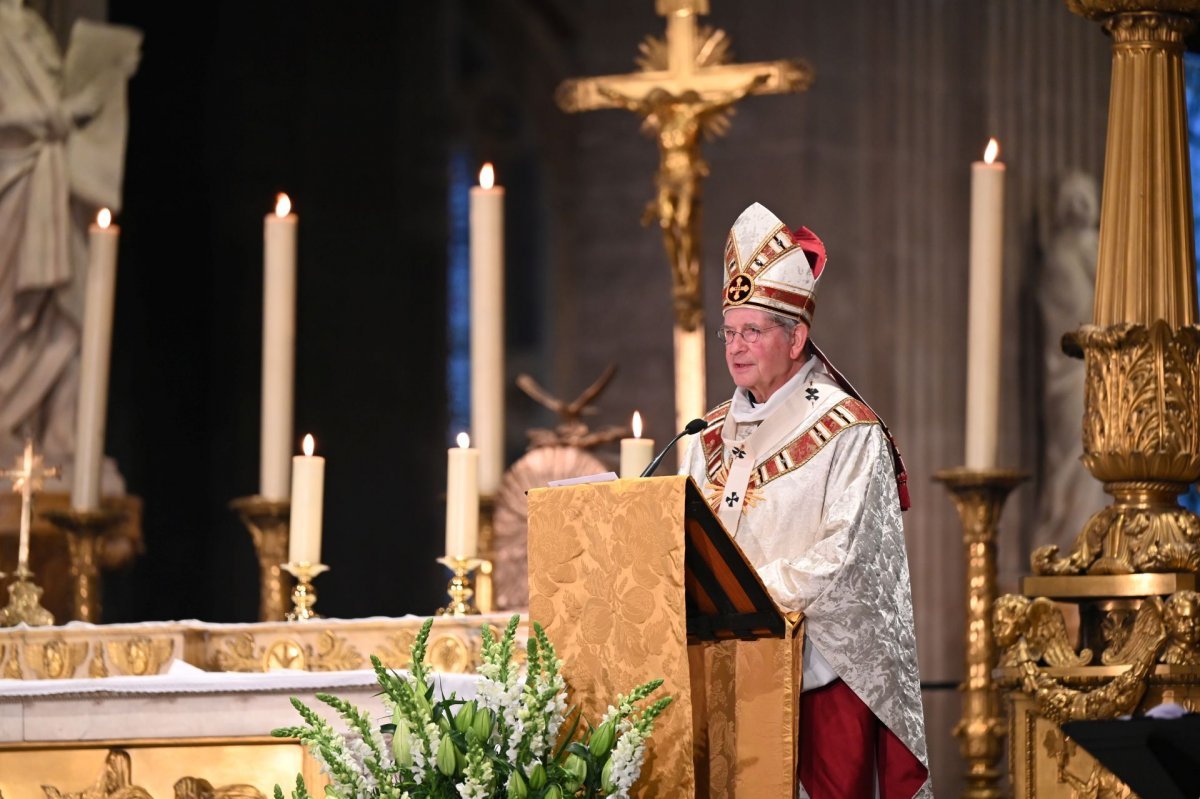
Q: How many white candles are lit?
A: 7